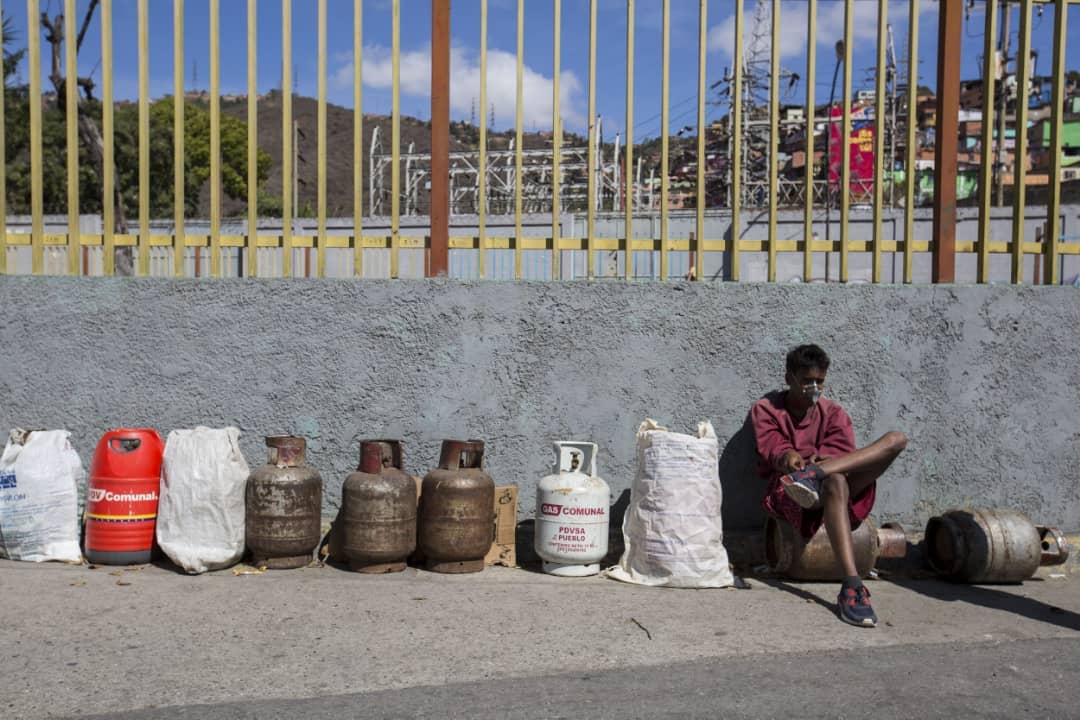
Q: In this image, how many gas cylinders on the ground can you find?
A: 7